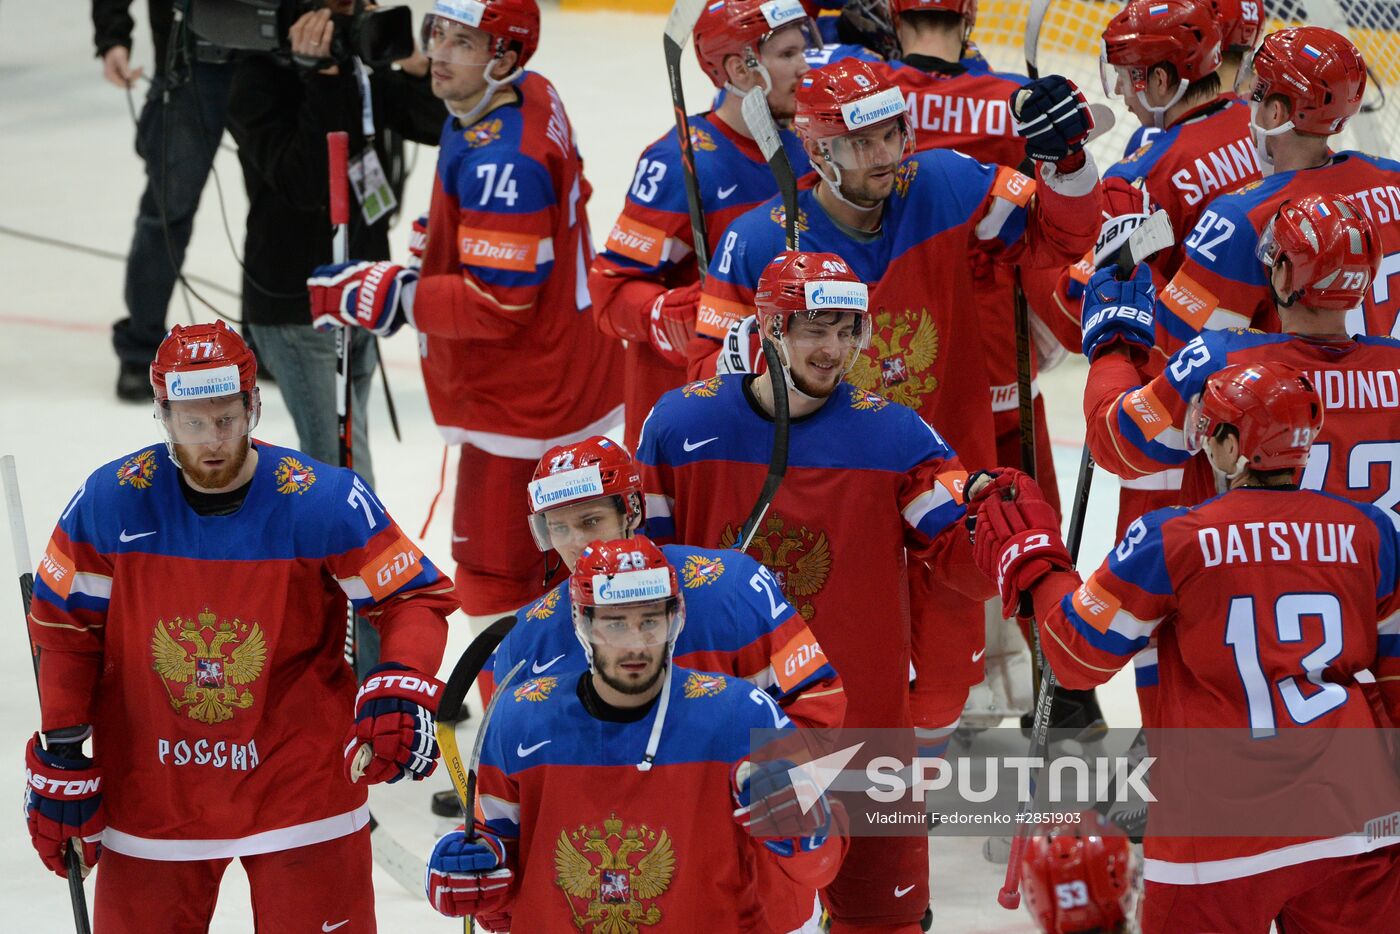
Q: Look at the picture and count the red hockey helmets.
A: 14